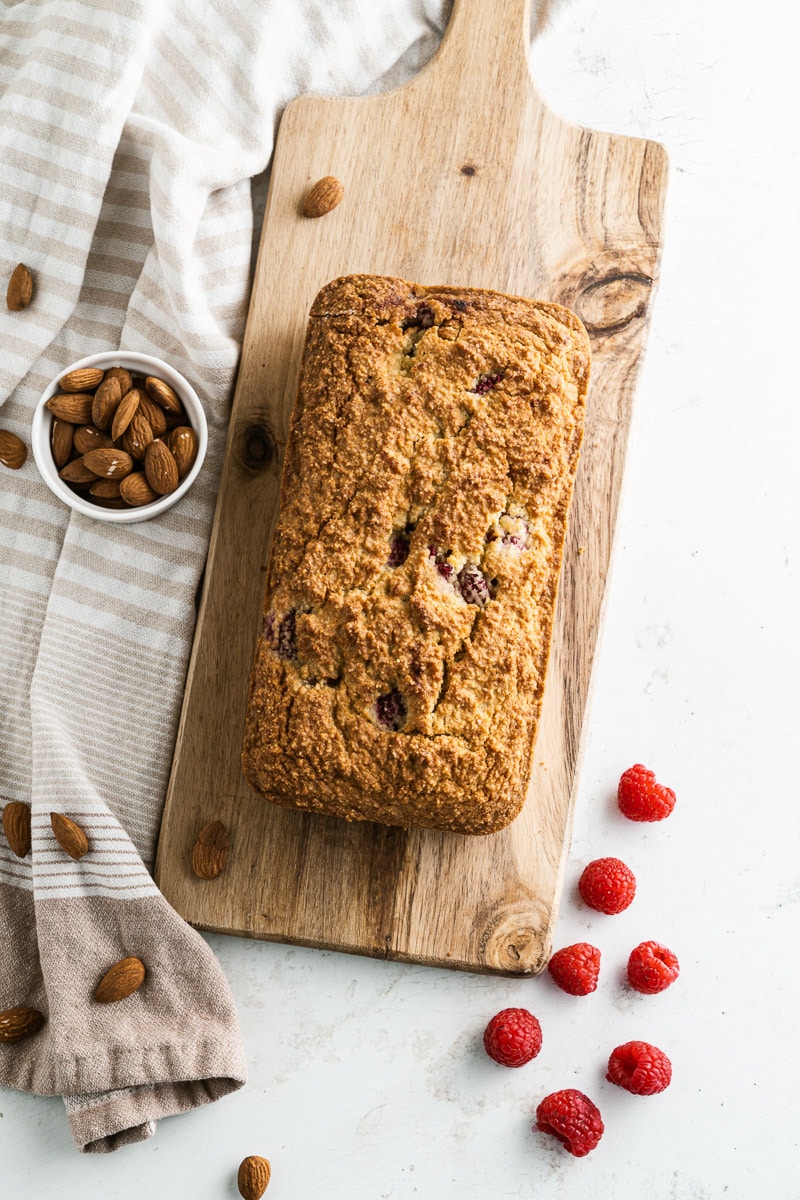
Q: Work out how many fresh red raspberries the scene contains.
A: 7